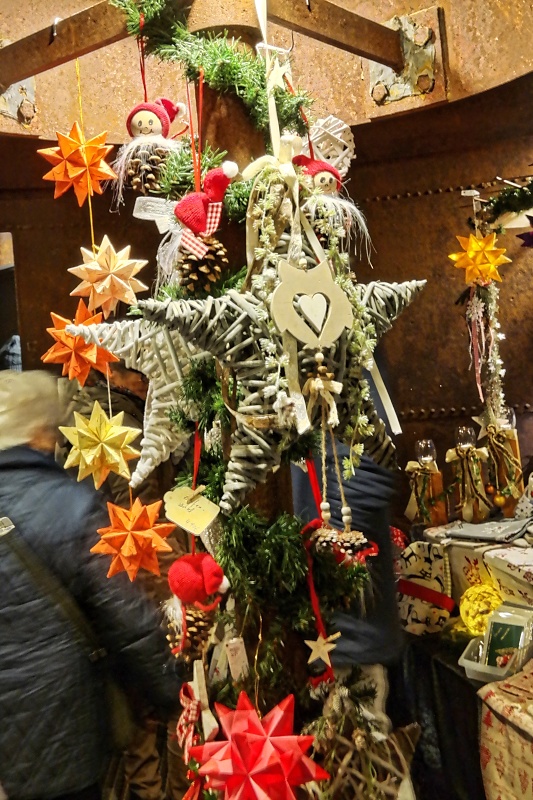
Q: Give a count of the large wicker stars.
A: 2